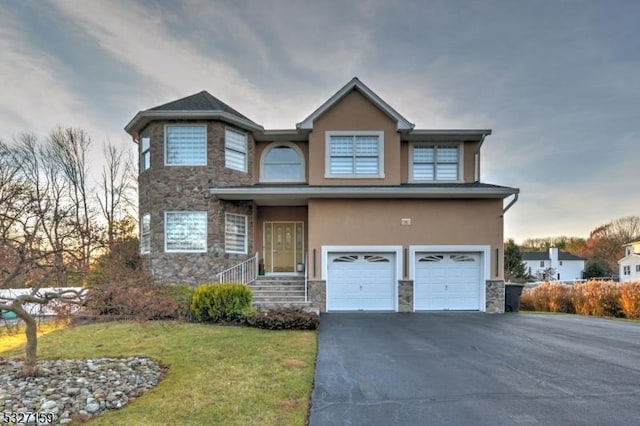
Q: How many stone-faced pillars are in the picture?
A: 3